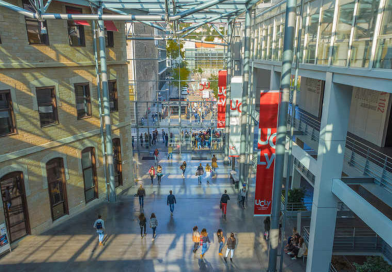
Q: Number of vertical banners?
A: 3